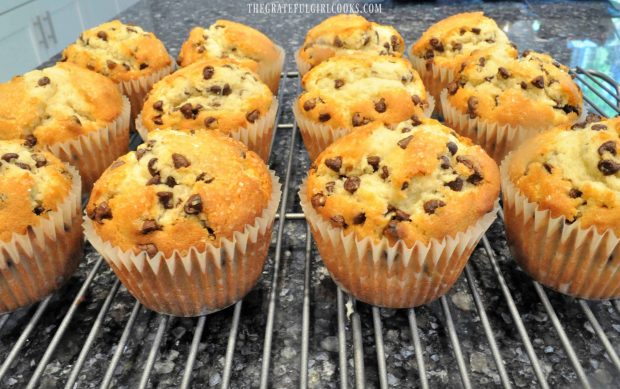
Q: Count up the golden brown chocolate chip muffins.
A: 12